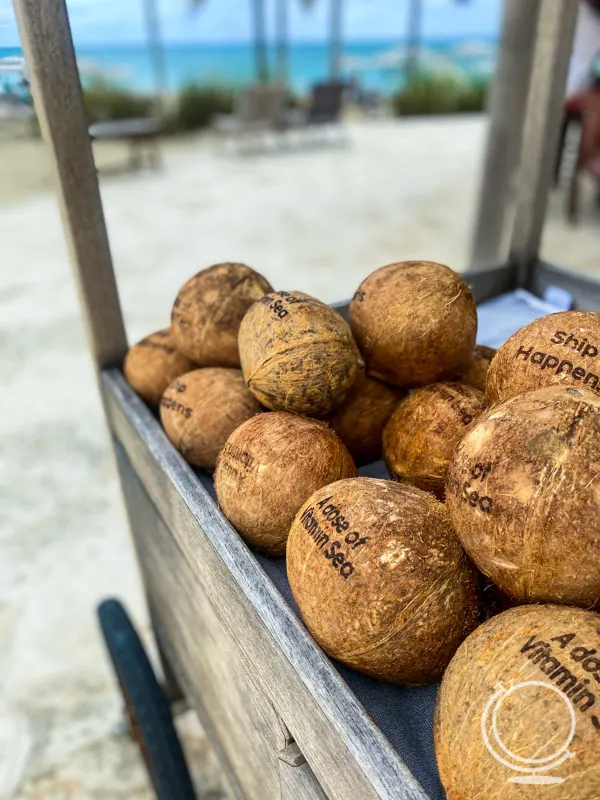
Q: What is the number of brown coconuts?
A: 13